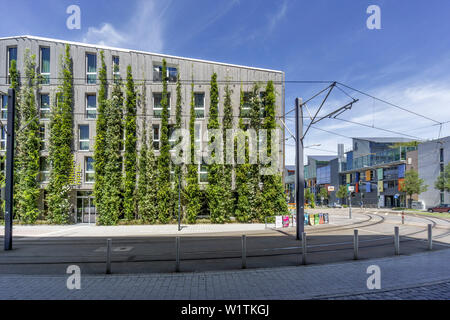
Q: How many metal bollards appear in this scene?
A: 7